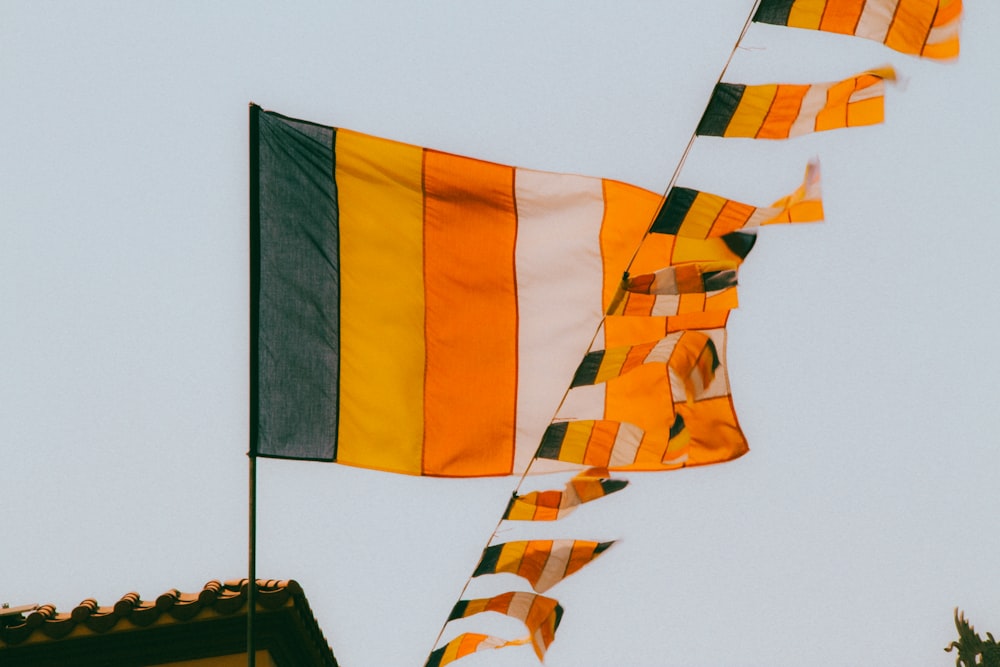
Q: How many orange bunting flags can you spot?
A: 10